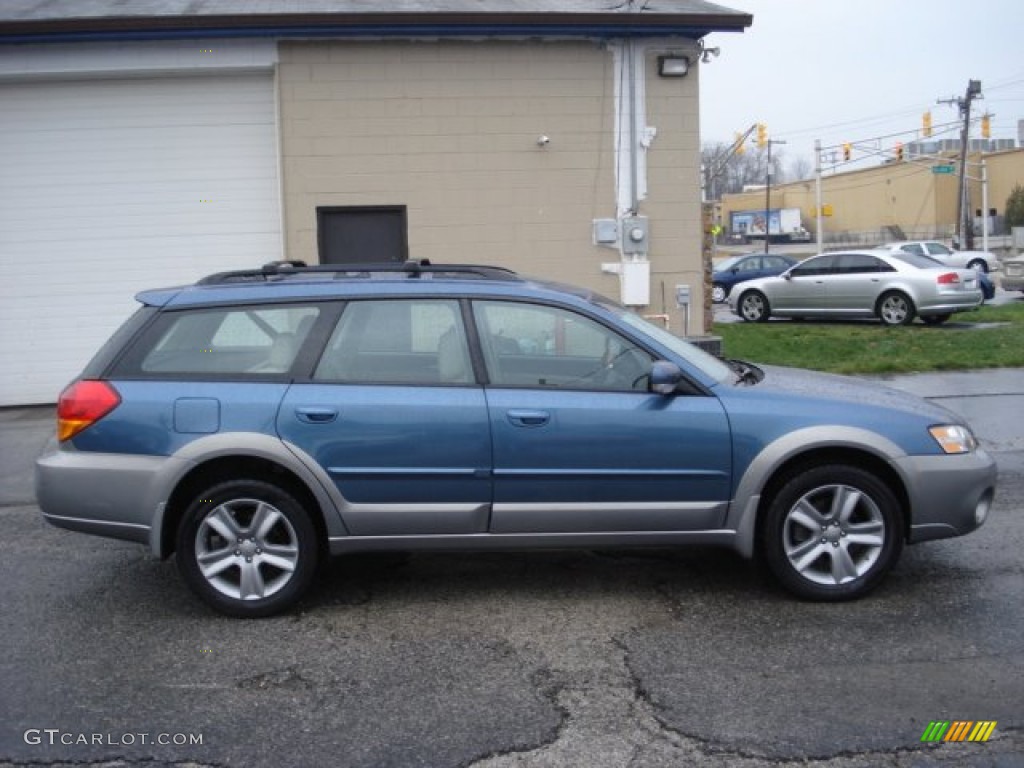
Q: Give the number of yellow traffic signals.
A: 6